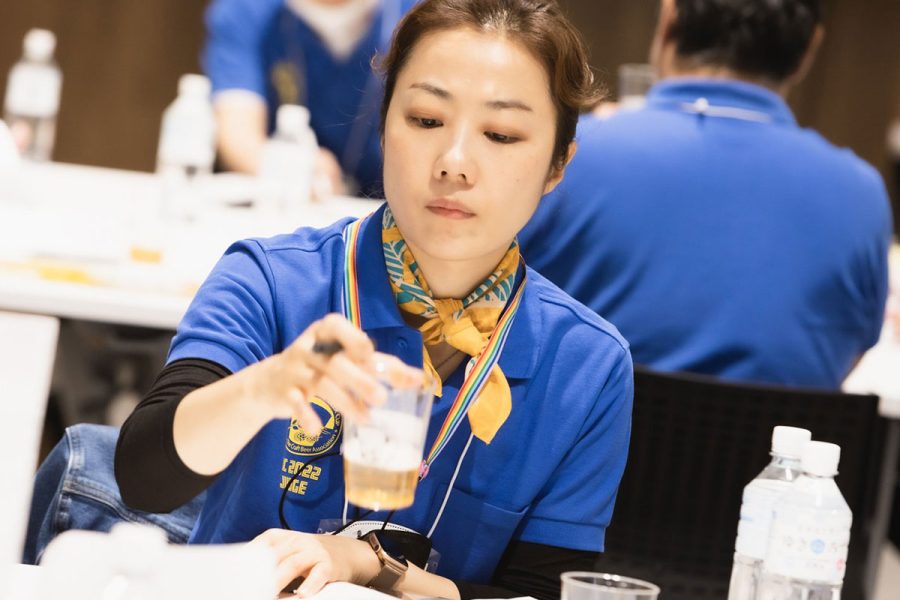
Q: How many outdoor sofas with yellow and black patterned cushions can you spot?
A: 0